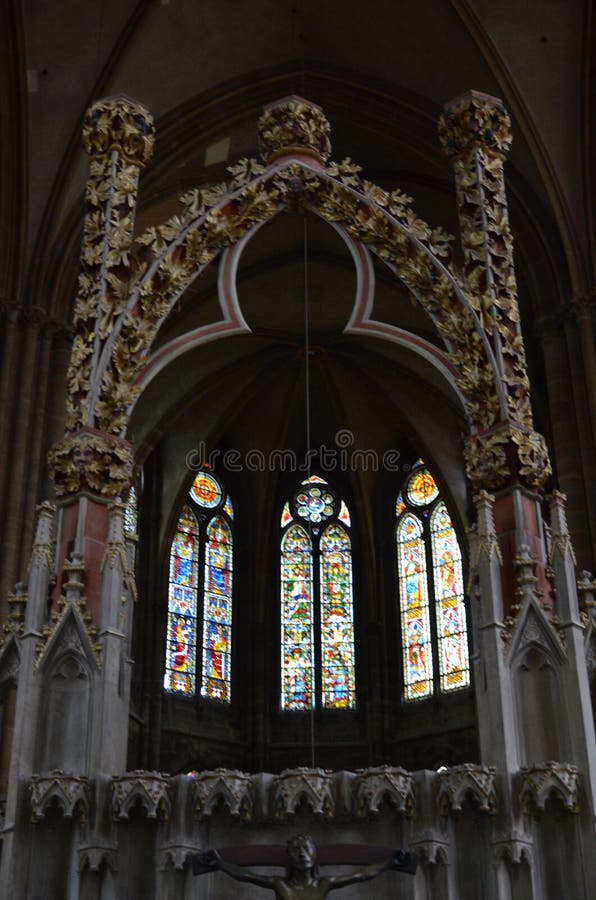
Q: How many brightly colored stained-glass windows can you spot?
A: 3